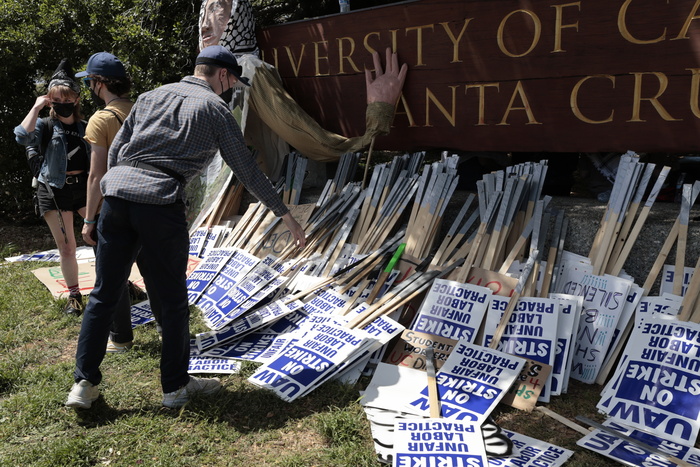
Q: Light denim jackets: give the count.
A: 1